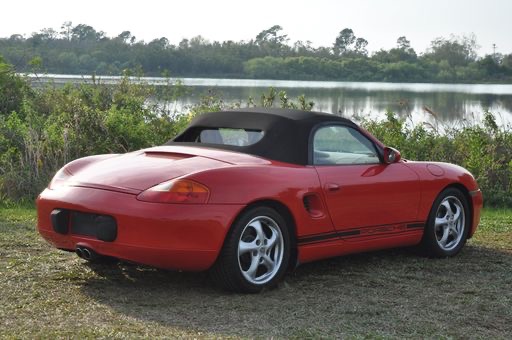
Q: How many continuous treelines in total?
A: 1